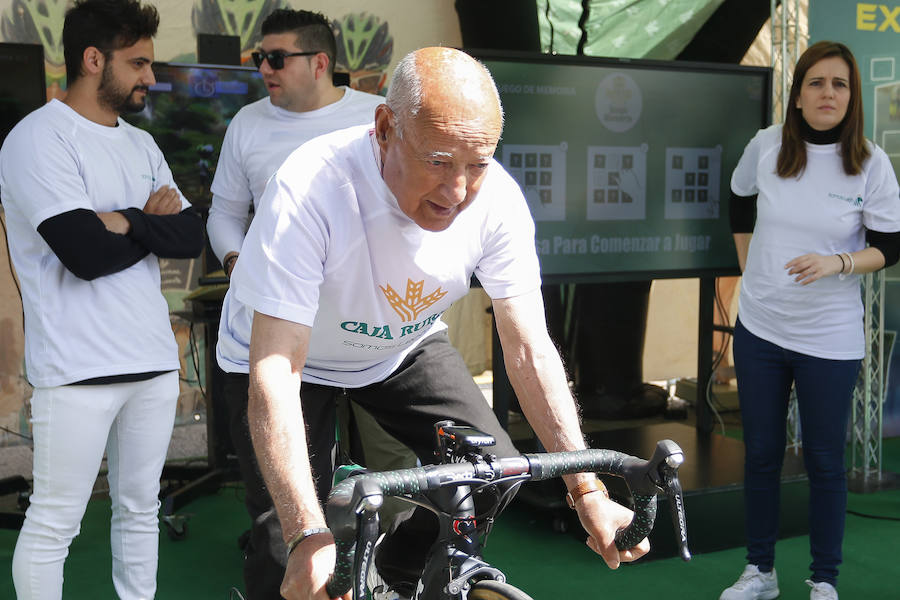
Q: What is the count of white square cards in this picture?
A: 3